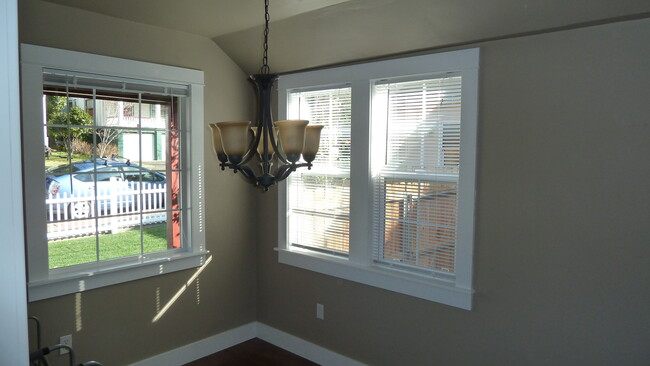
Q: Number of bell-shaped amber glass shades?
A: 5